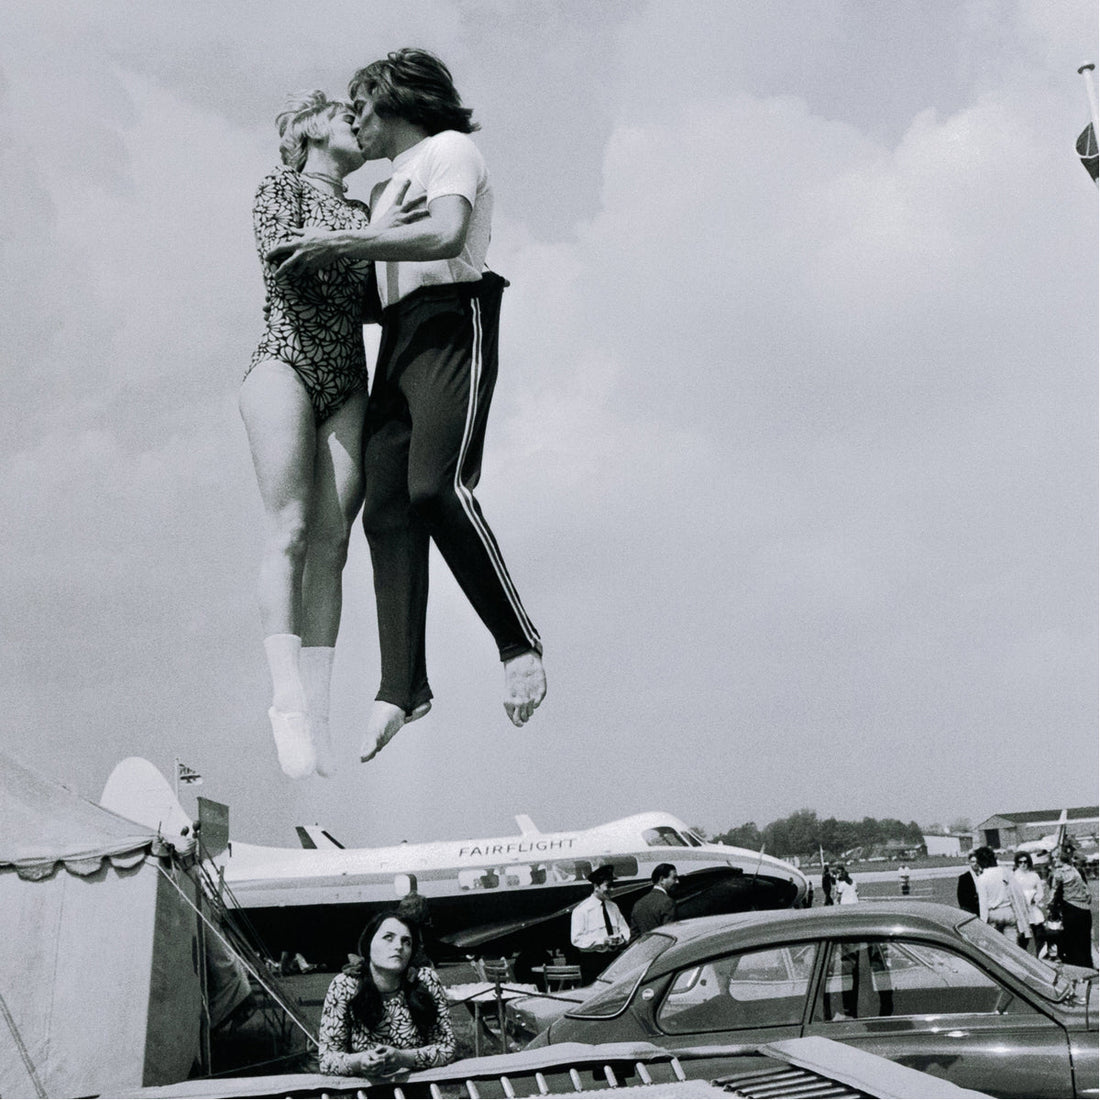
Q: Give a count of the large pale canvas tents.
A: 1